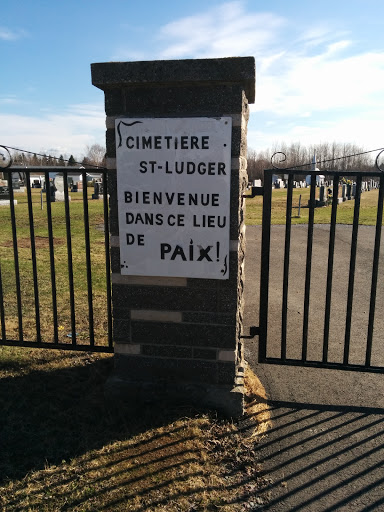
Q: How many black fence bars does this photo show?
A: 13